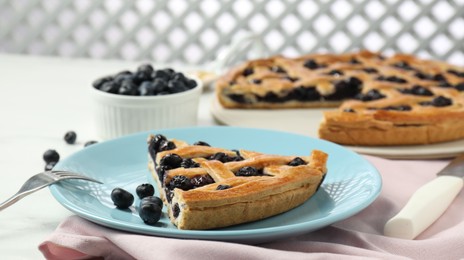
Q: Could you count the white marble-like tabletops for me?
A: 1